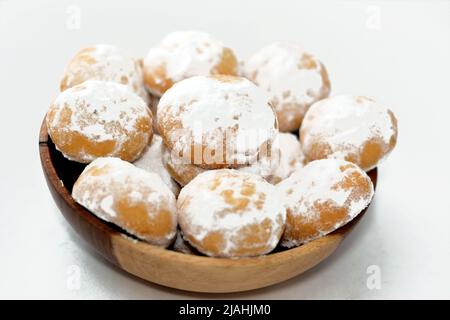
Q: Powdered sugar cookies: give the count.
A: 12